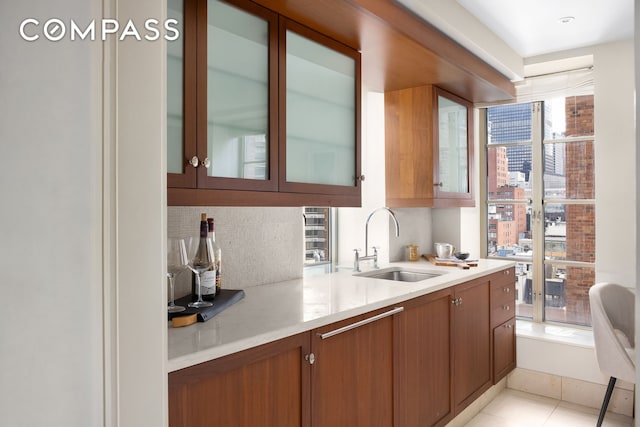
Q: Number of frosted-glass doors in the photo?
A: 4